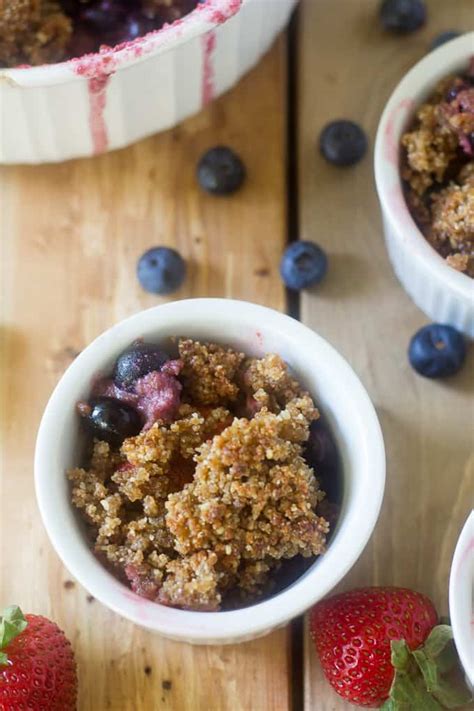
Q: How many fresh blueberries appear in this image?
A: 7